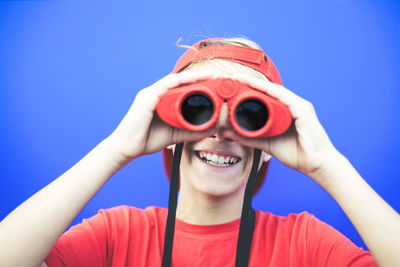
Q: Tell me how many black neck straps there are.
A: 2